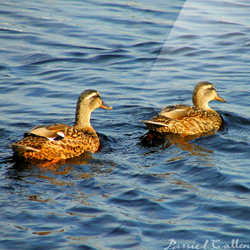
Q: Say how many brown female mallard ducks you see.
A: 2